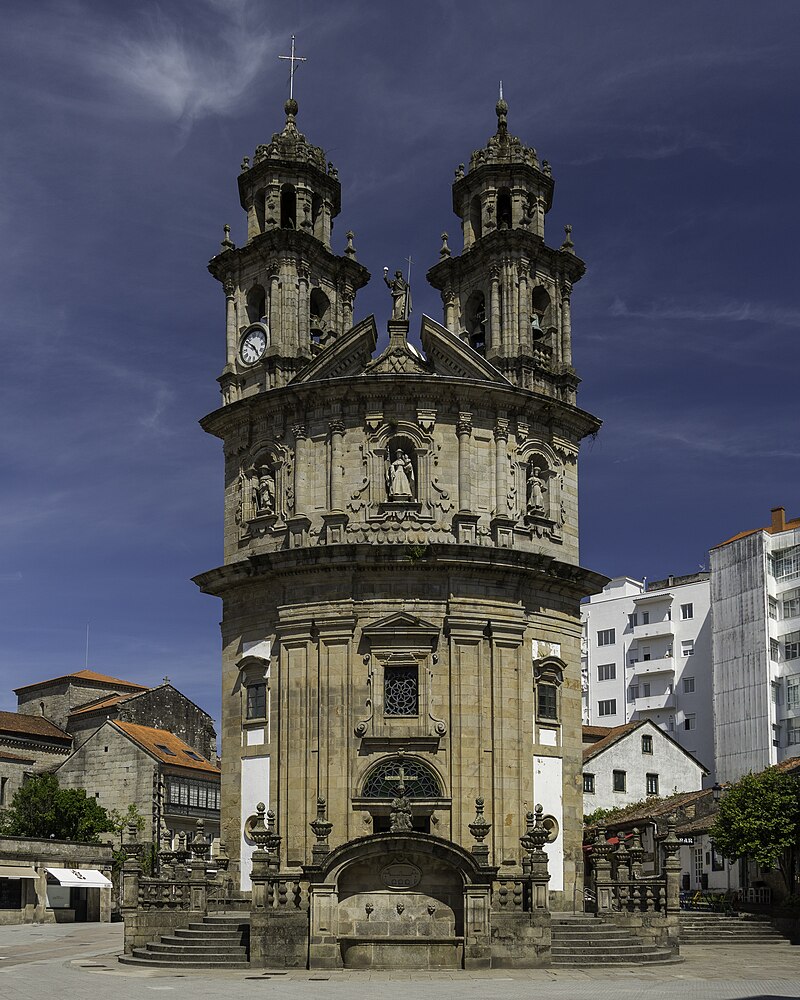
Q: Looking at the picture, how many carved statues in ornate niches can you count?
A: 3